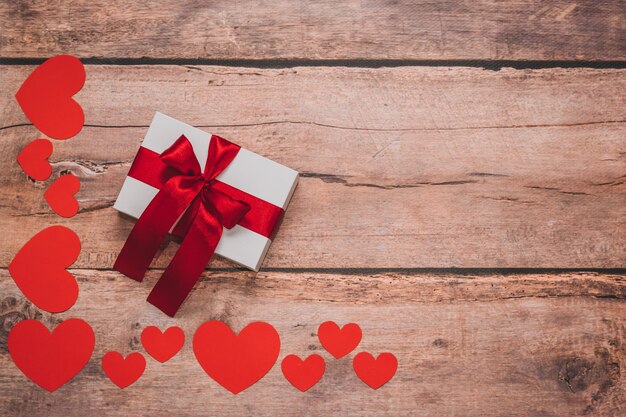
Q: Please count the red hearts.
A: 11